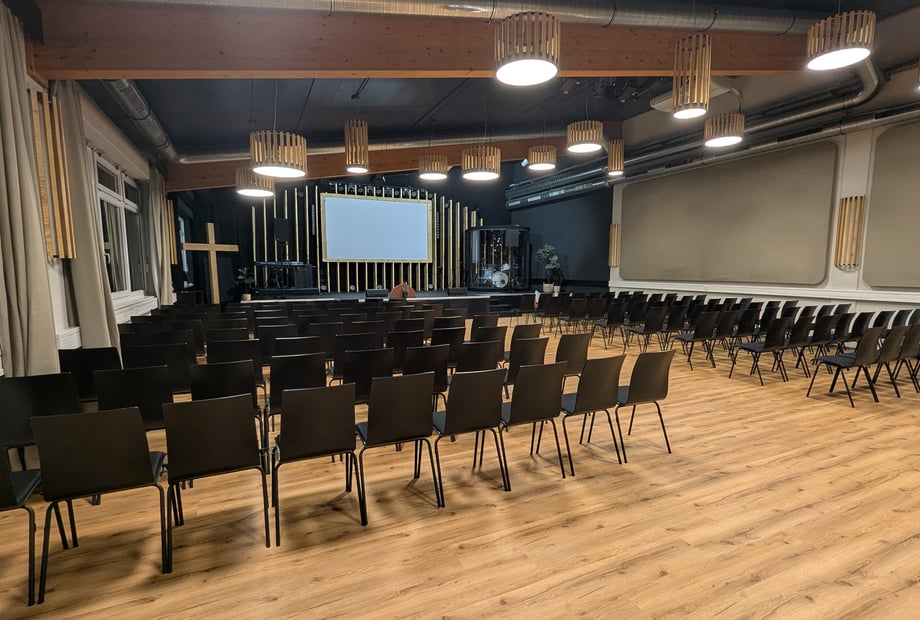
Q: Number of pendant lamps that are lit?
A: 12